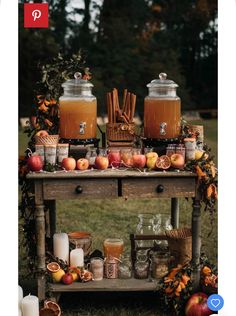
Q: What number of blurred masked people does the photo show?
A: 0